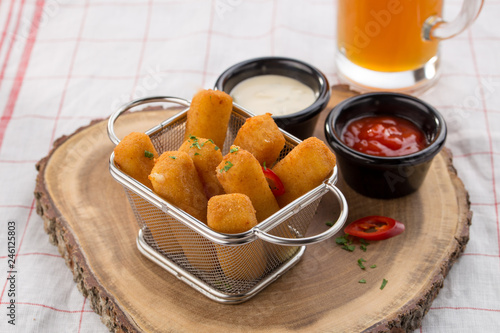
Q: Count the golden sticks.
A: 8